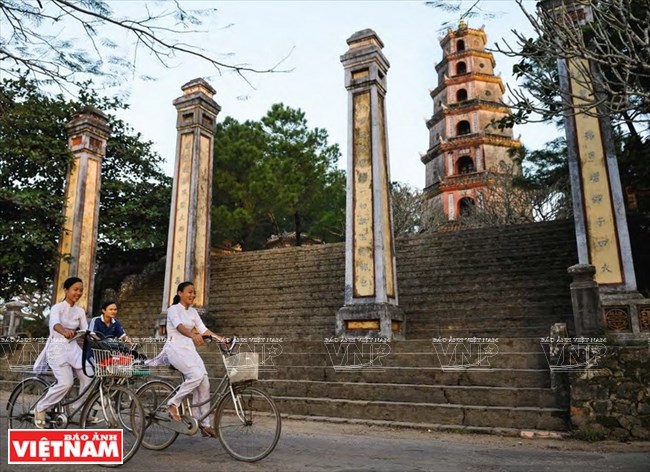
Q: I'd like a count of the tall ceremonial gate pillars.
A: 4